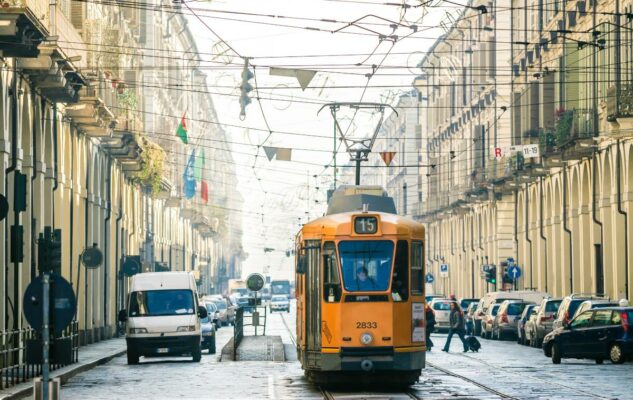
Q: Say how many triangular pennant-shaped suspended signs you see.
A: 3